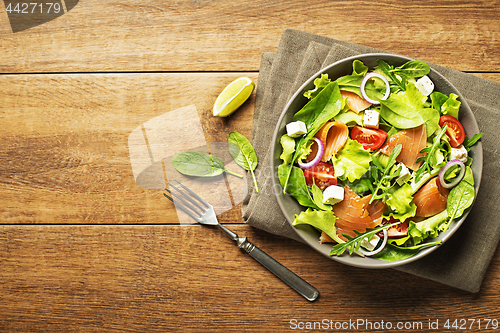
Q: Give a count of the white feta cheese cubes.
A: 7